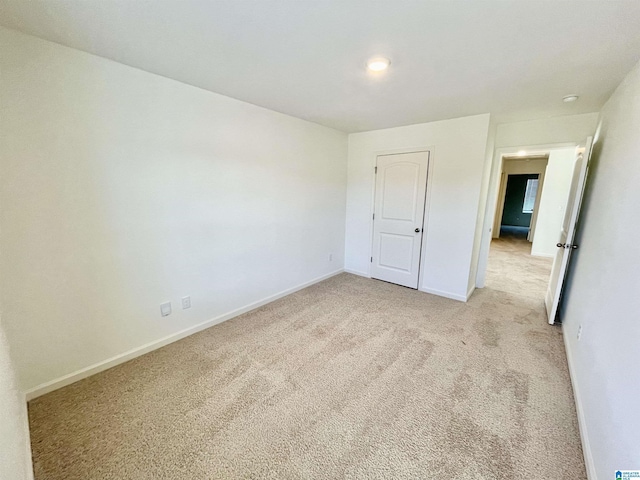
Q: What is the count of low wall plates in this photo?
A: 4